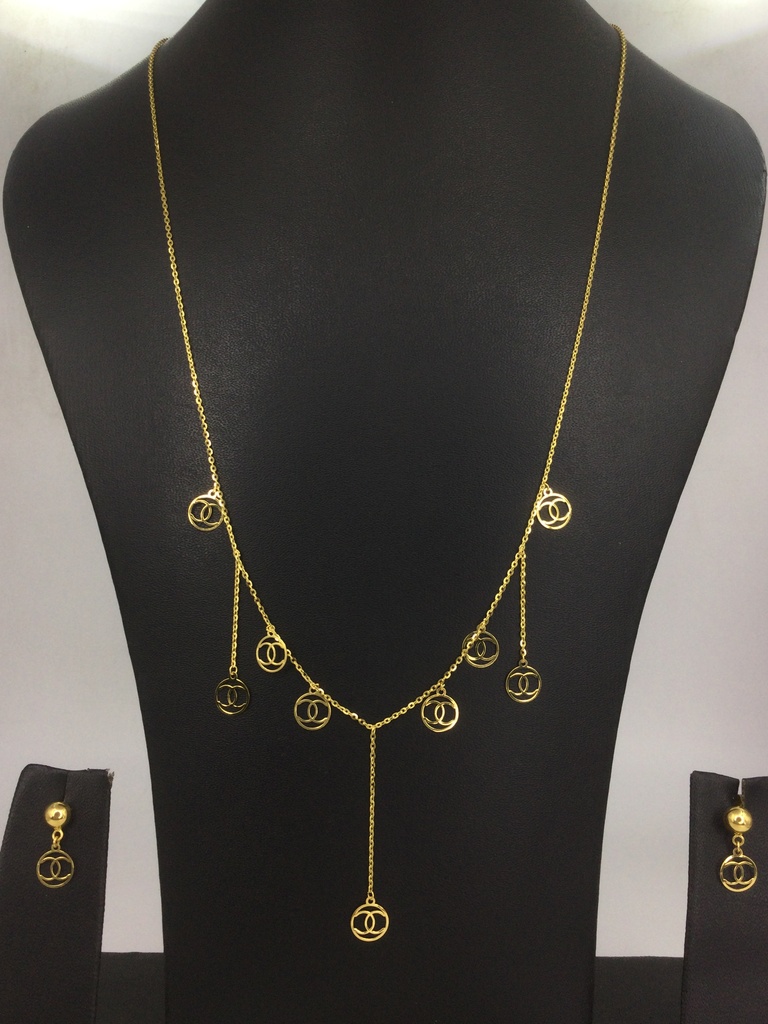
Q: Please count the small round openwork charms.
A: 11